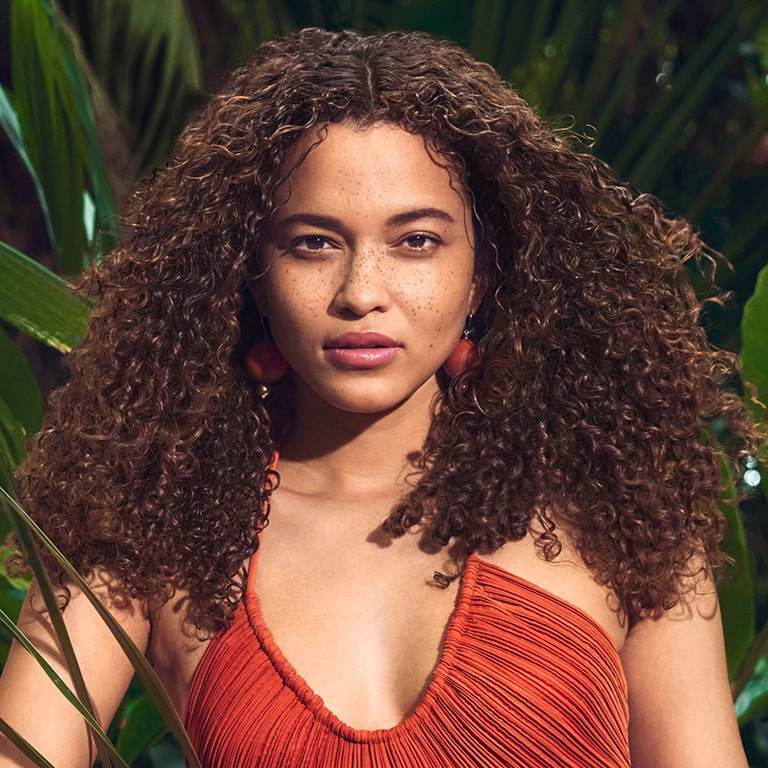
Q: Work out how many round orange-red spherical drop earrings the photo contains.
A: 2